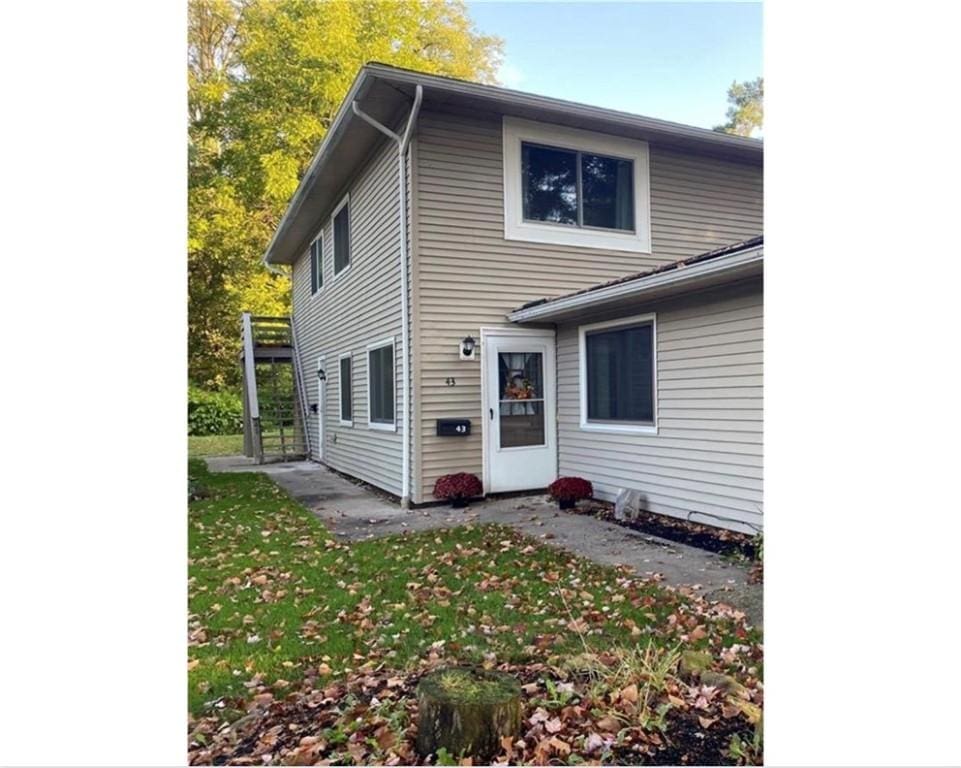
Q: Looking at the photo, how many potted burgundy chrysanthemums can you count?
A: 2